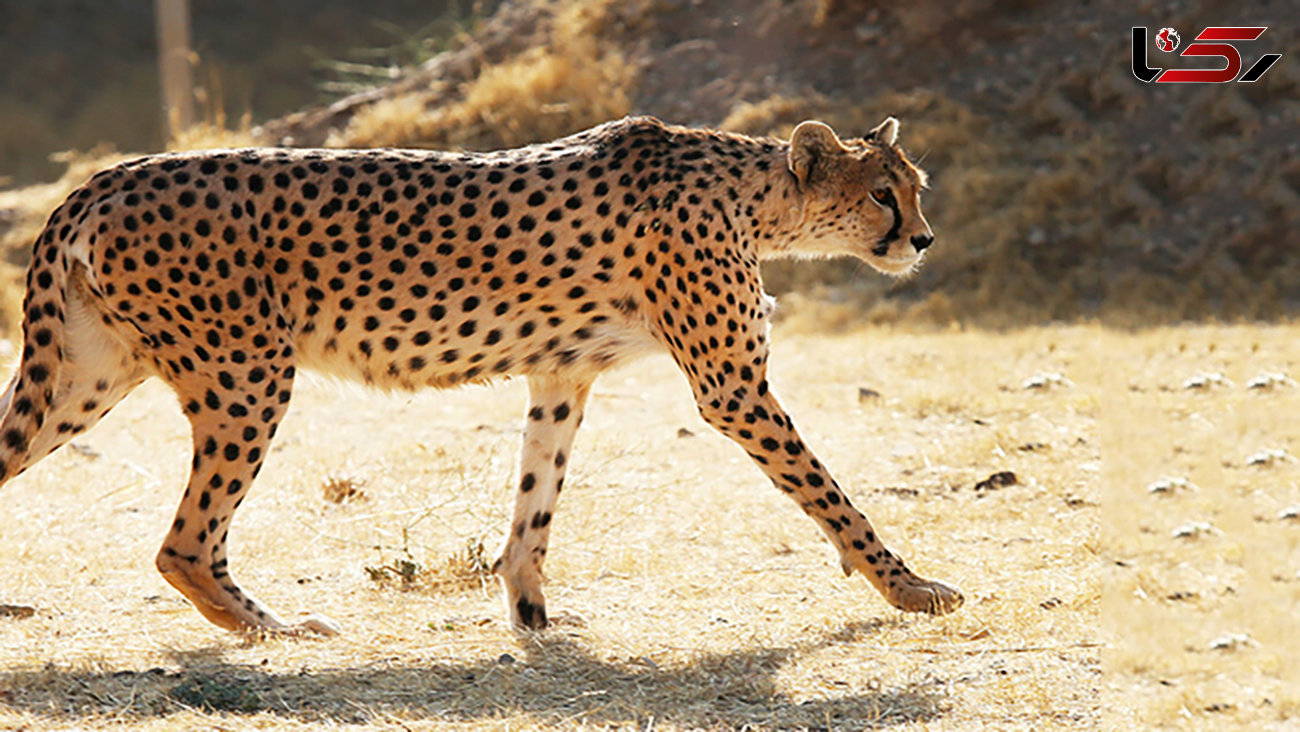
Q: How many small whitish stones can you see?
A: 8